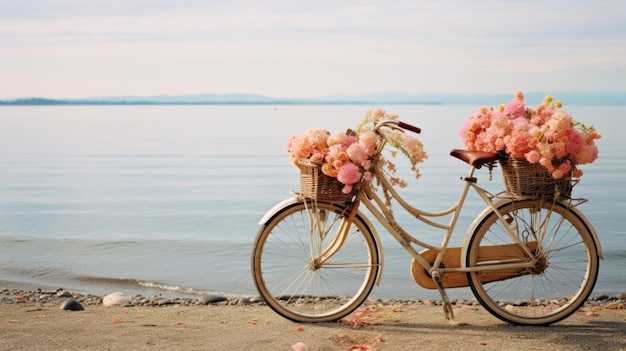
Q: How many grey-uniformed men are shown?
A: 0